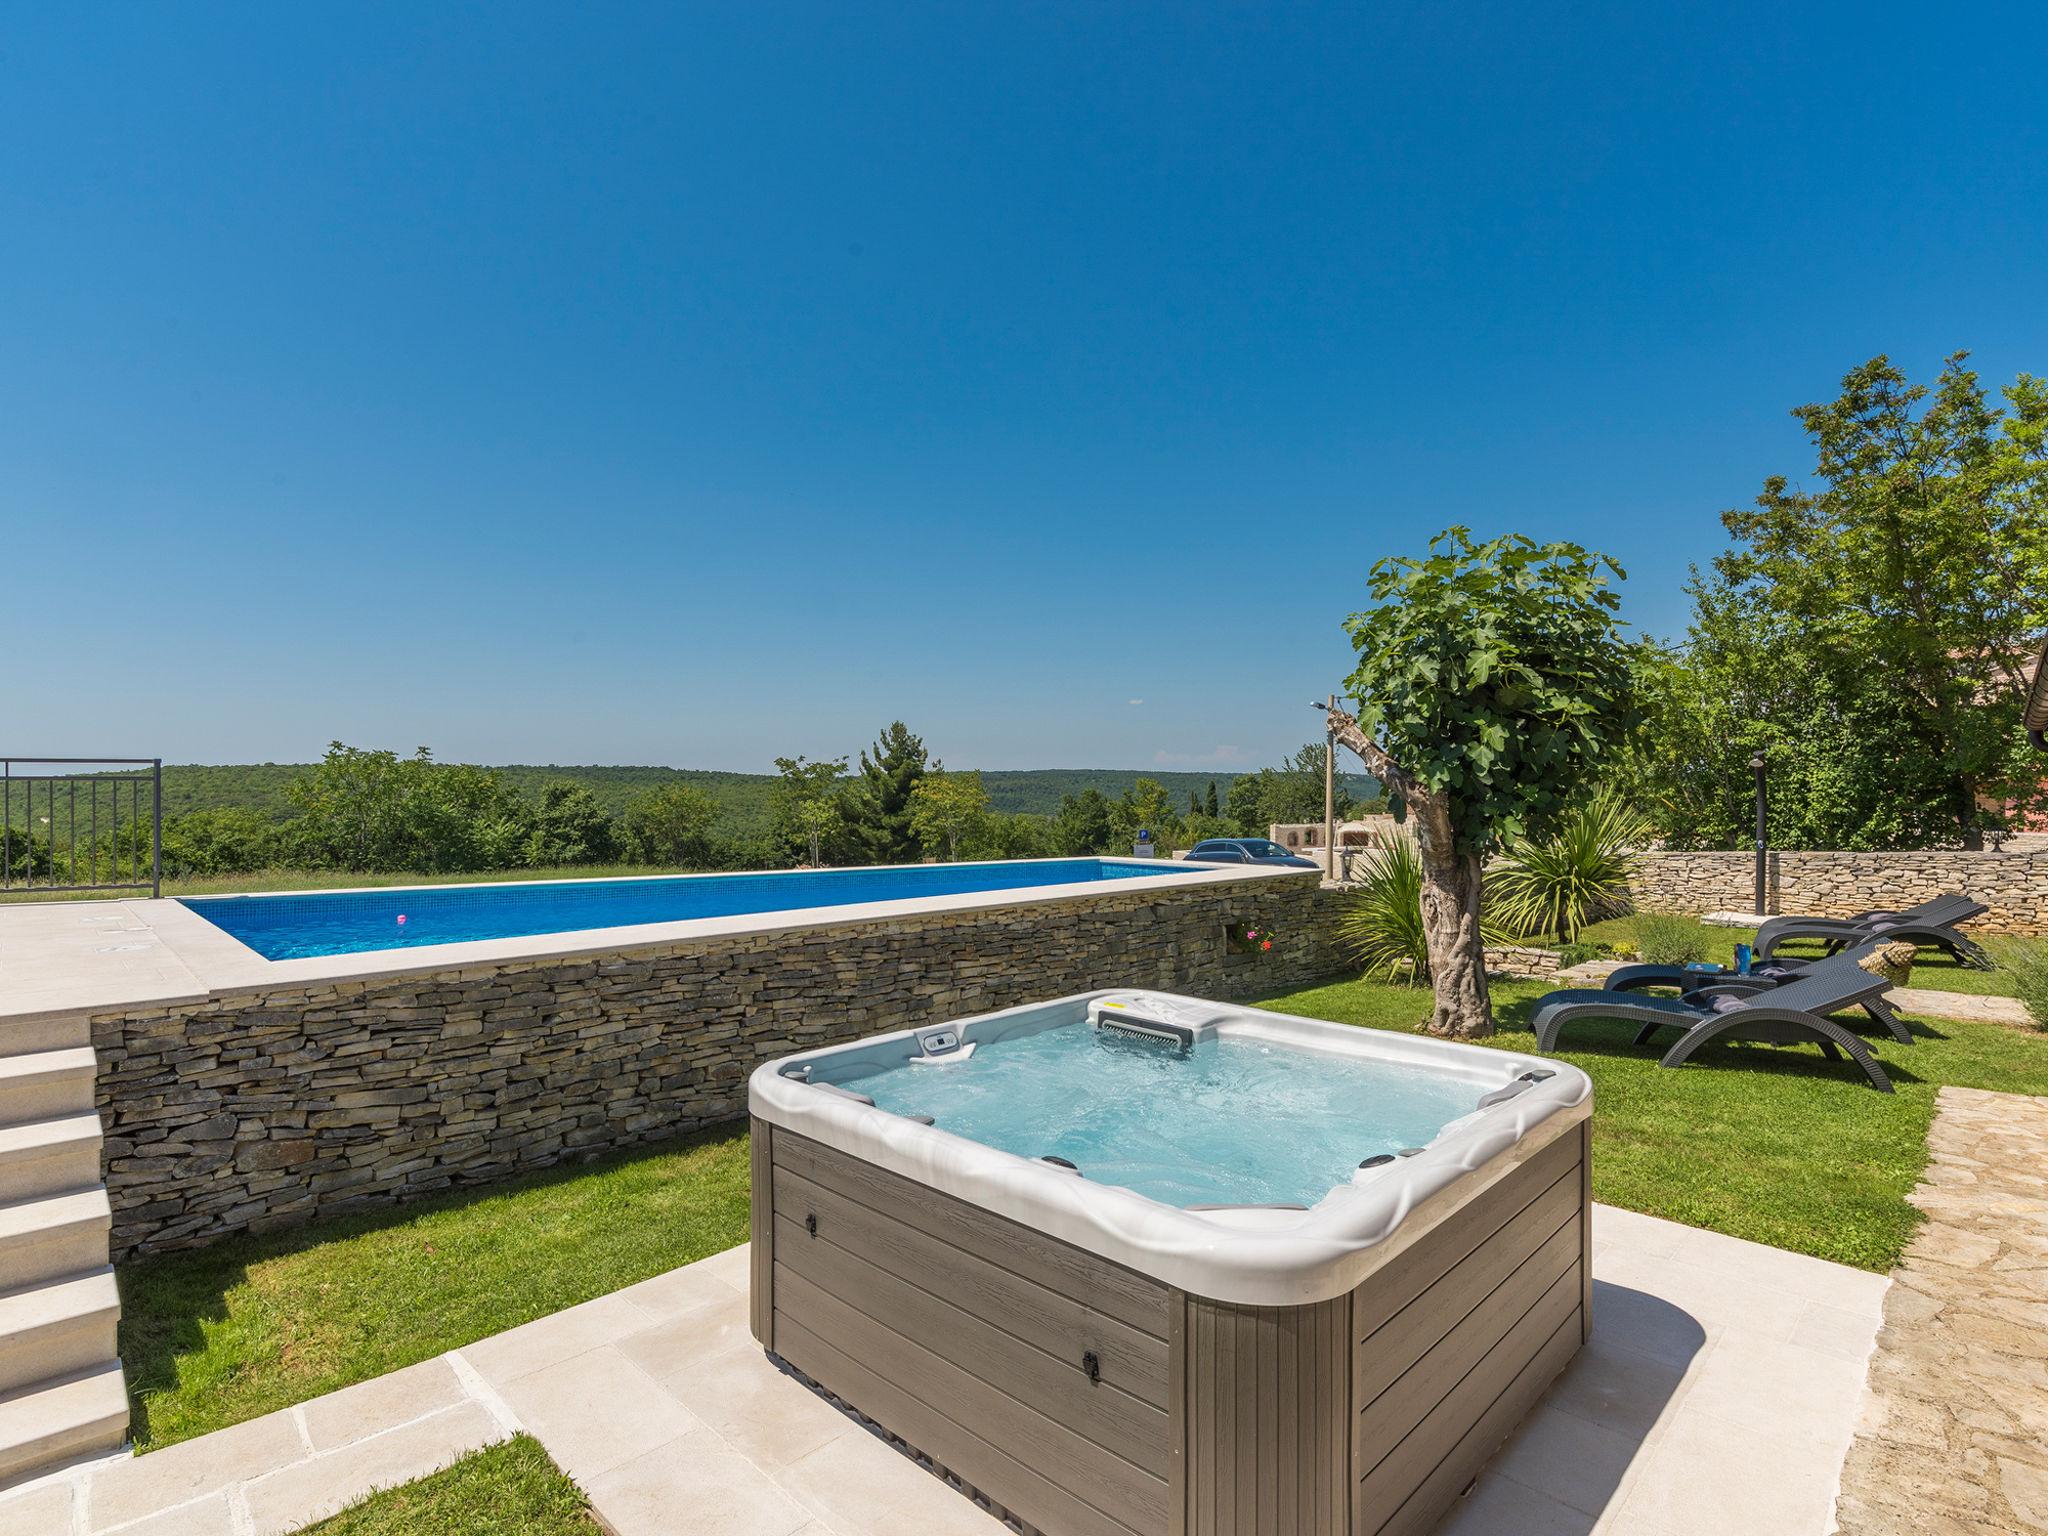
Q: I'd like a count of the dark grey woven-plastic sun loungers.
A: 4